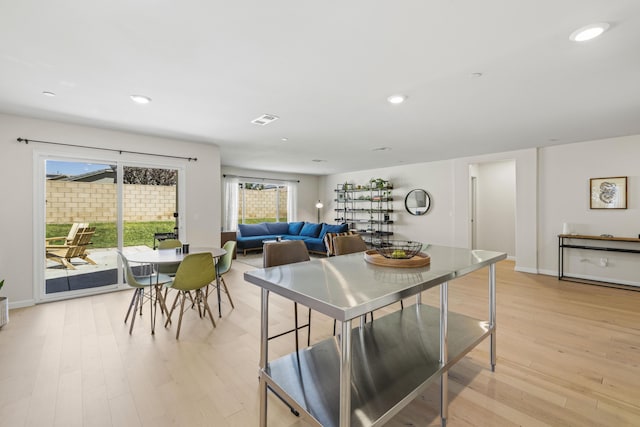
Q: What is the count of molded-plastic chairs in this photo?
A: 4